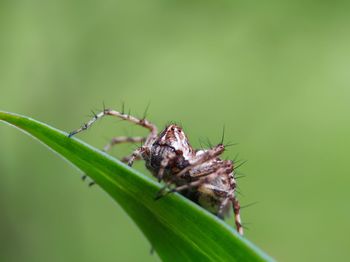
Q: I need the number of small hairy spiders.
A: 1